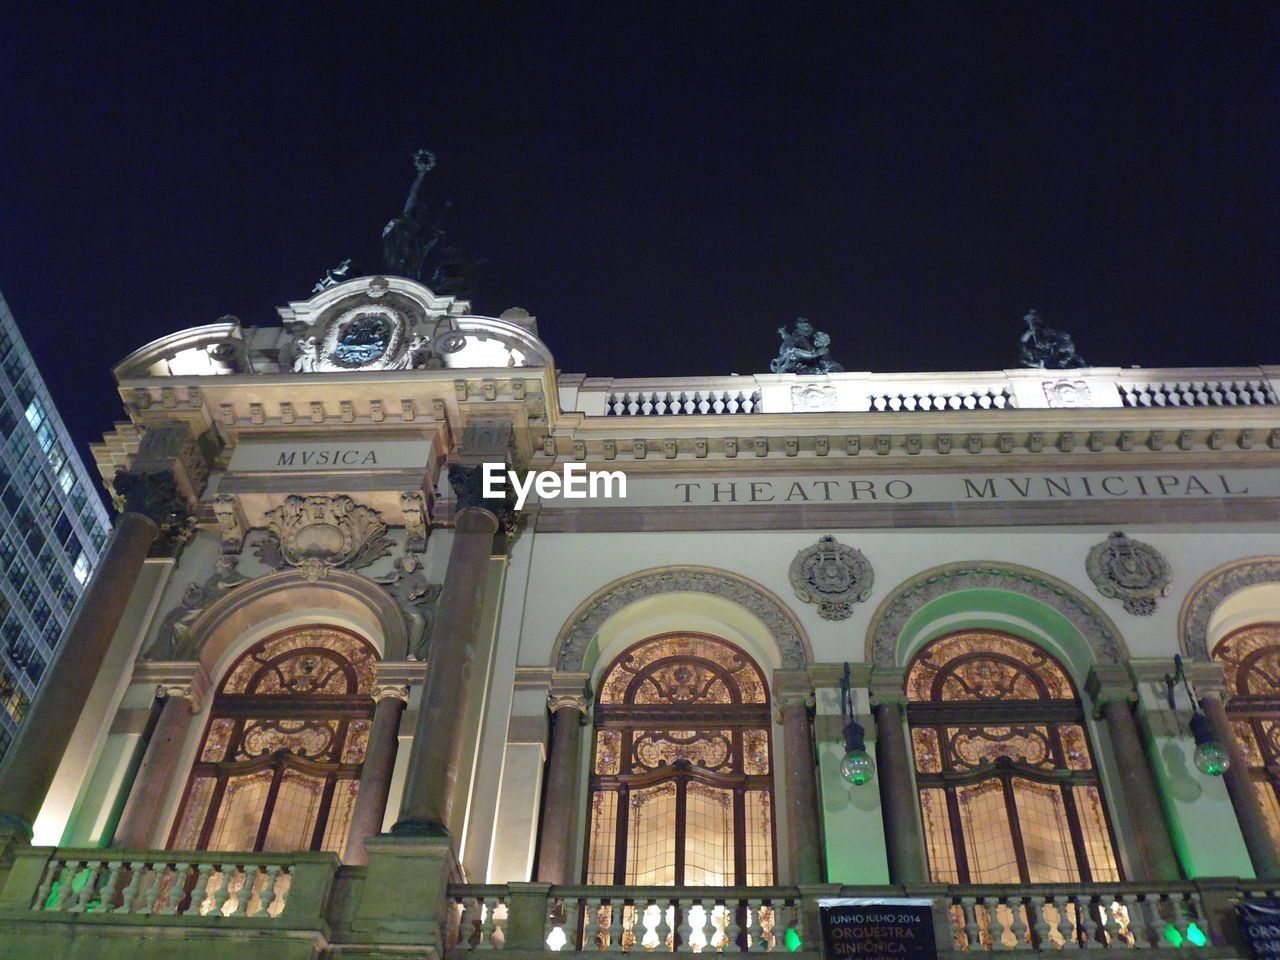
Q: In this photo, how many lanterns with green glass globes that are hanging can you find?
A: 2